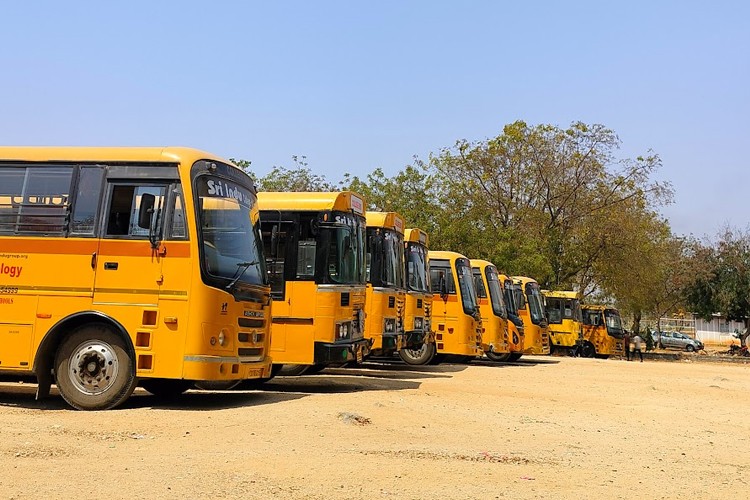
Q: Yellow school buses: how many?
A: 10